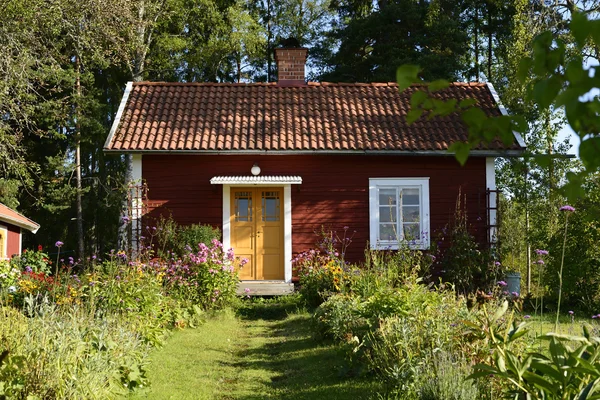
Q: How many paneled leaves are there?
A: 2